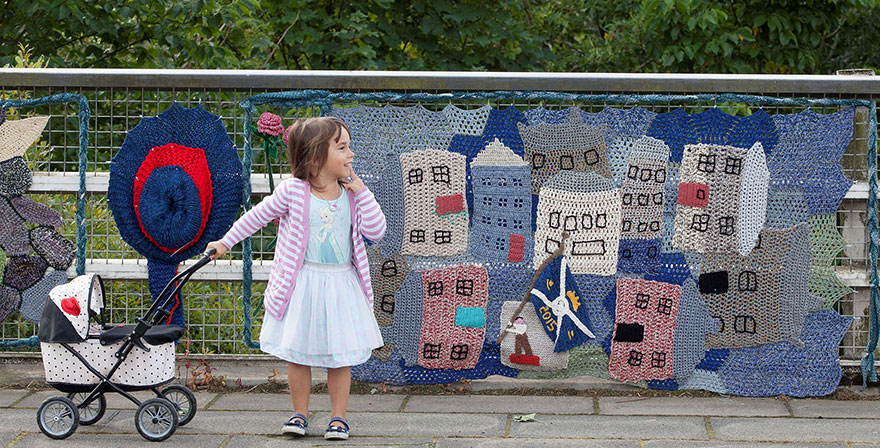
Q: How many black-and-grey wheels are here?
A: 4